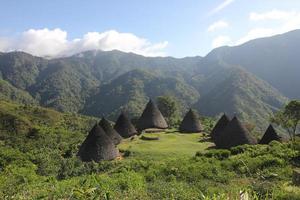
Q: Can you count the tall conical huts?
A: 8